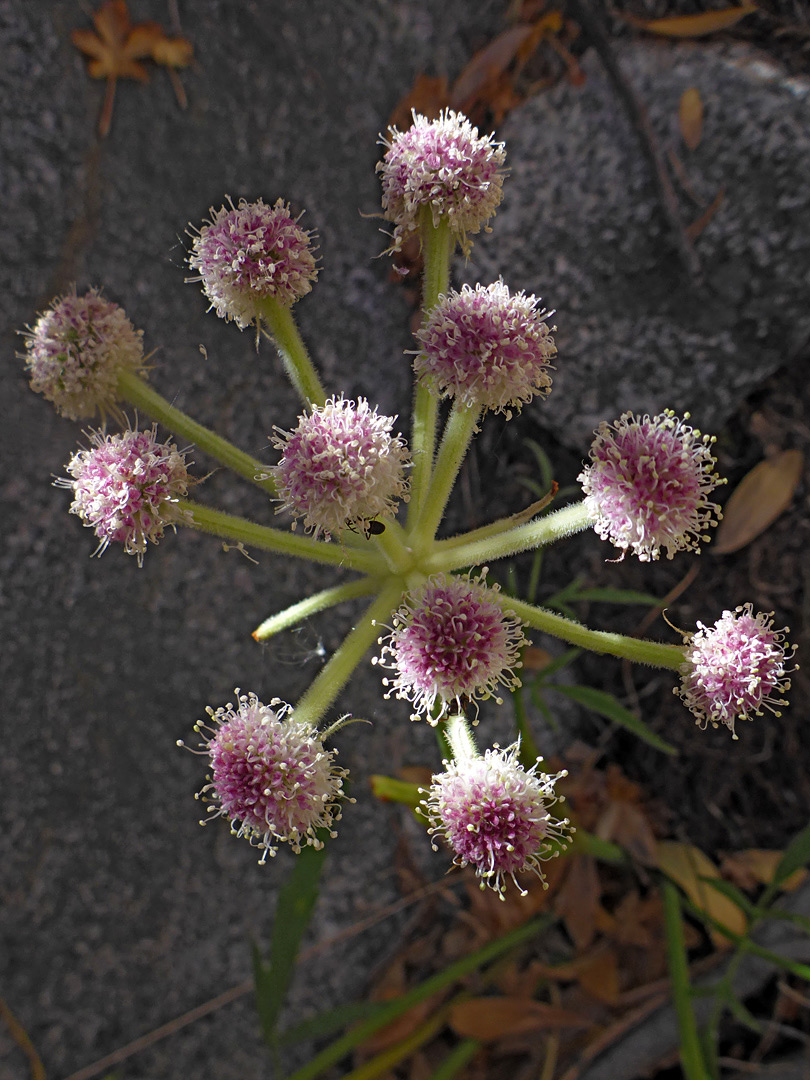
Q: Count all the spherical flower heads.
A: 11